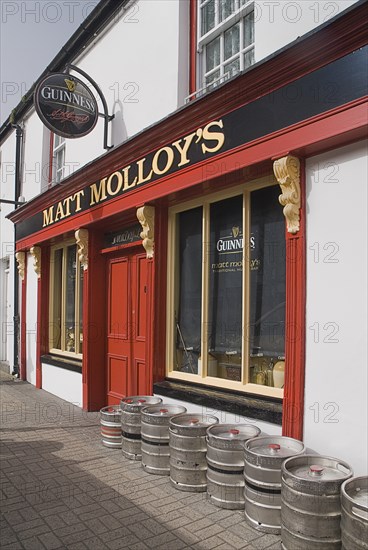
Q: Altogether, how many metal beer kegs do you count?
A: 8